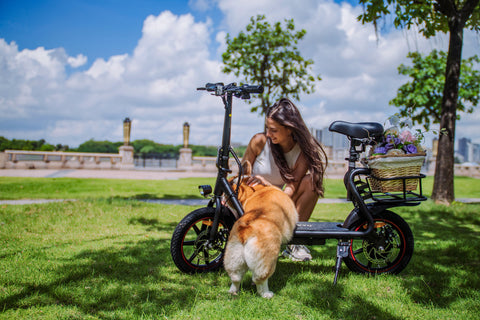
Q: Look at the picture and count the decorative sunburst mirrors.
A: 0